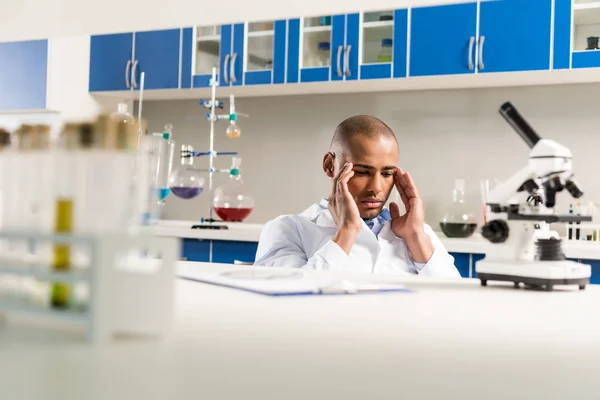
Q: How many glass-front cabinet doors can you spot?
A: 5